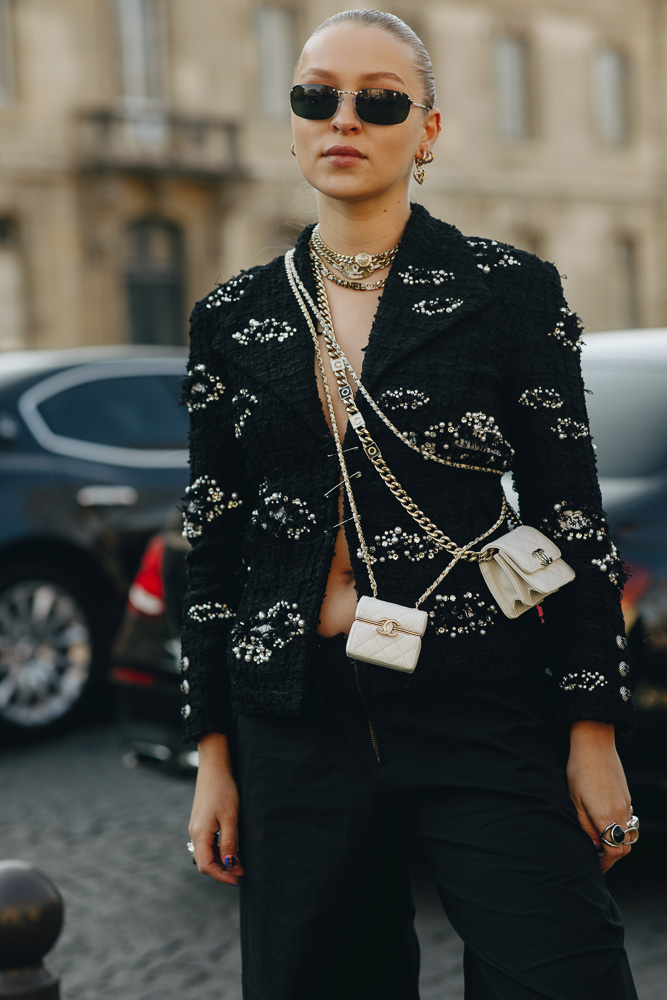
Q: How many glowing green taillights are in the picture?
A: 0